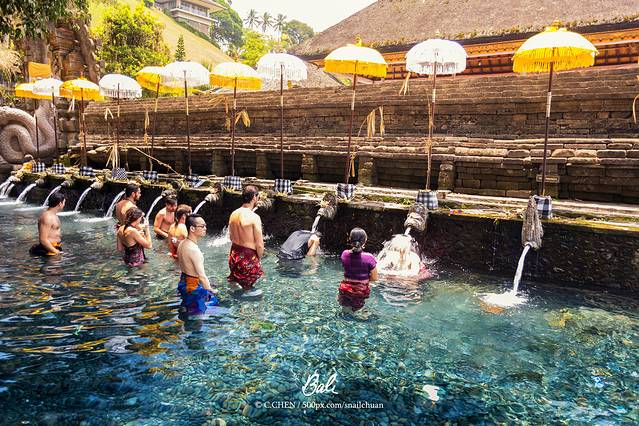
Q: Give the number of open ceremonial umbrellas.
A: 11